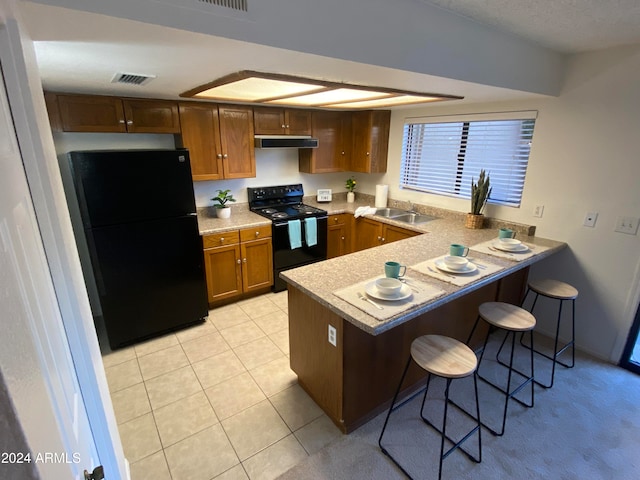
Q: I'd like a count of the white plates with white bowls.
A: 3